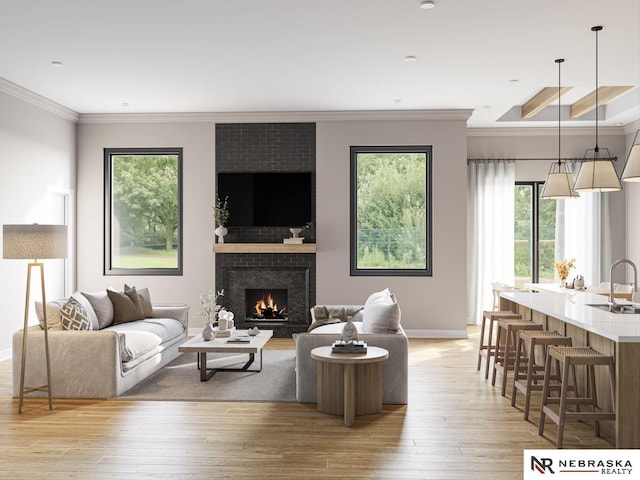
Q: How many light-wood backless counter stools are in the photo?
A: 4